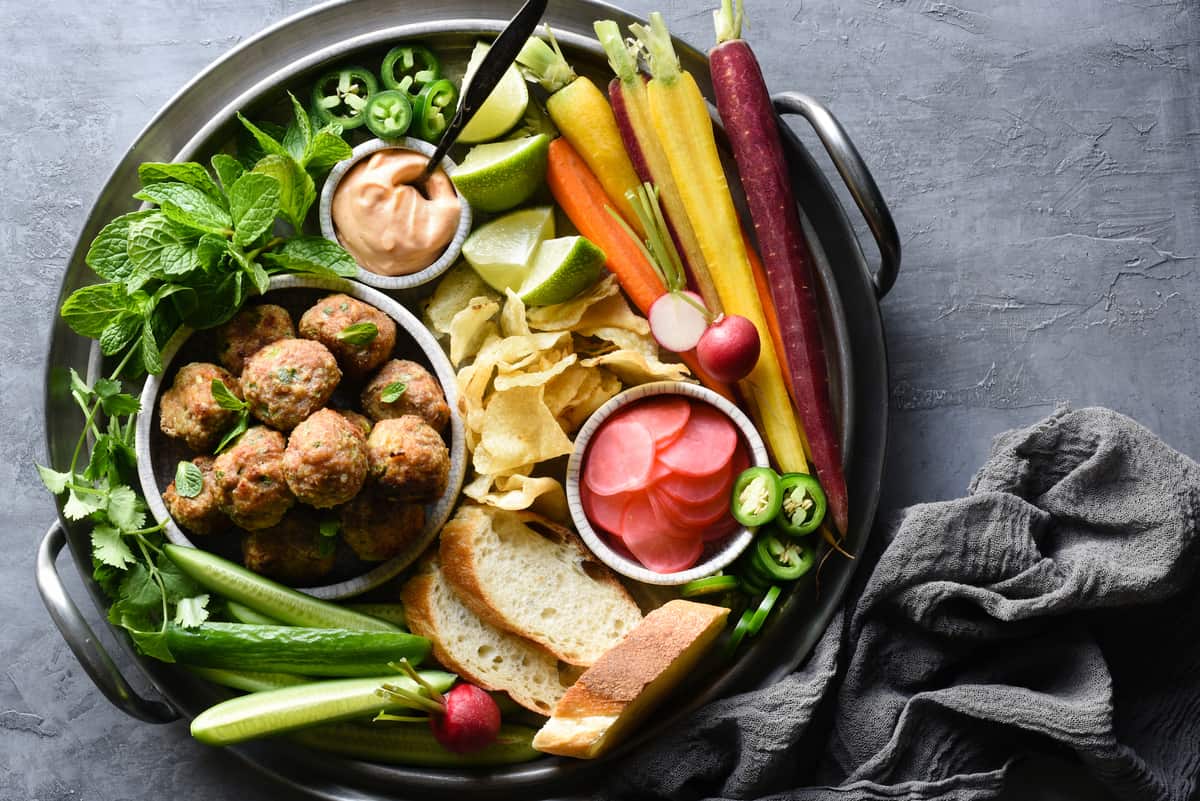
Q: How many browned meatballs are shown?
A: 12